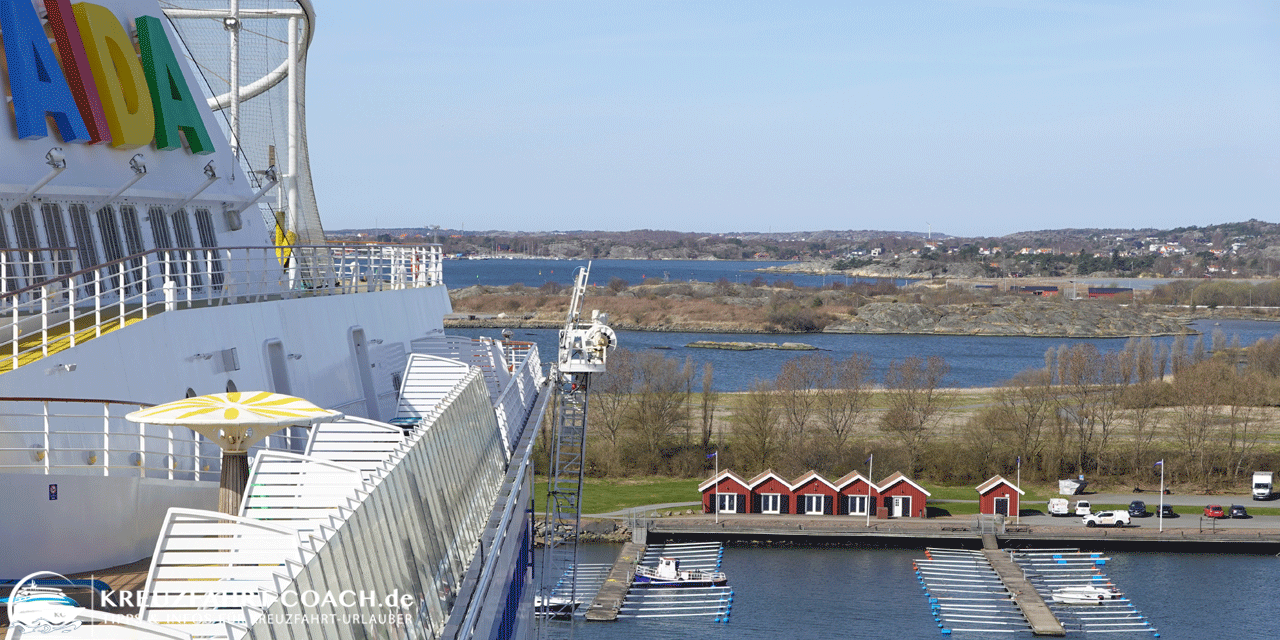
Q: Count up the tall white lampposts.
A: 4